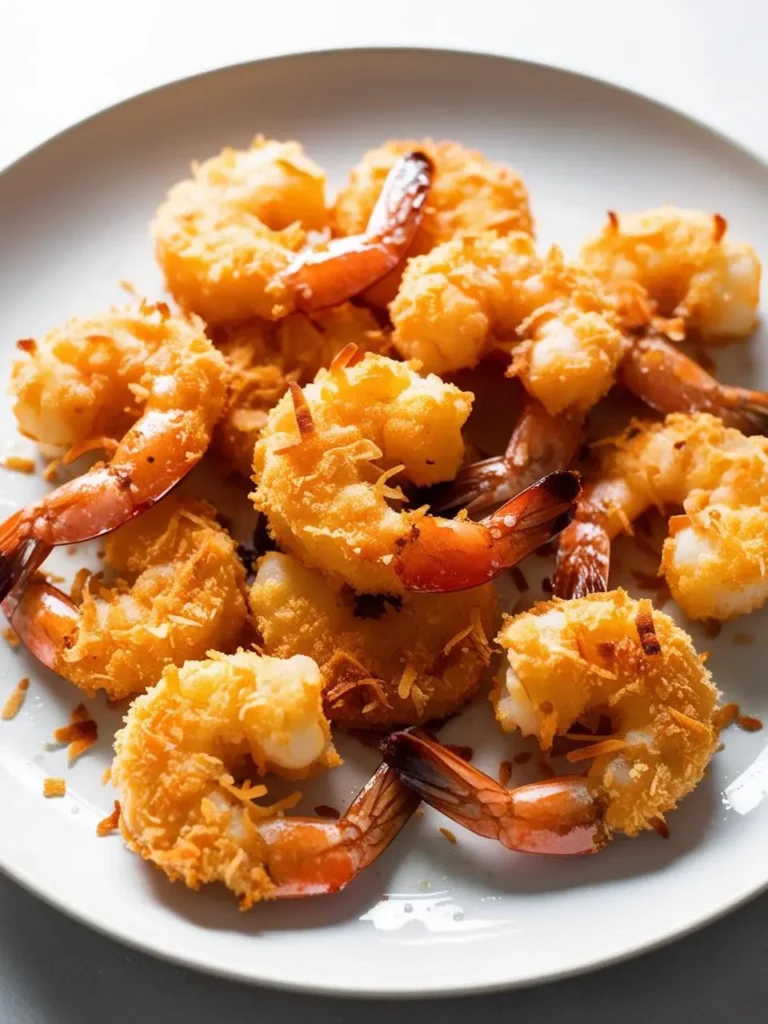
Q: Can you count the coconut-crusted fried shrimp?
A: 12